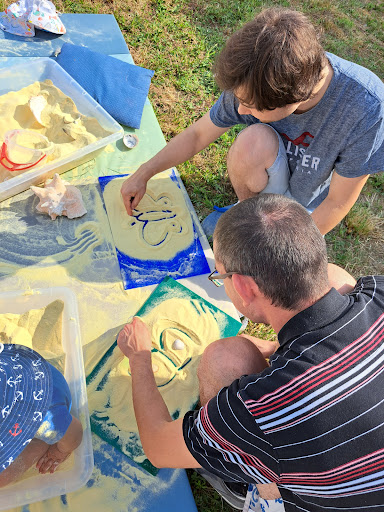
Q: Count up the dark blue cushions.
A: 1